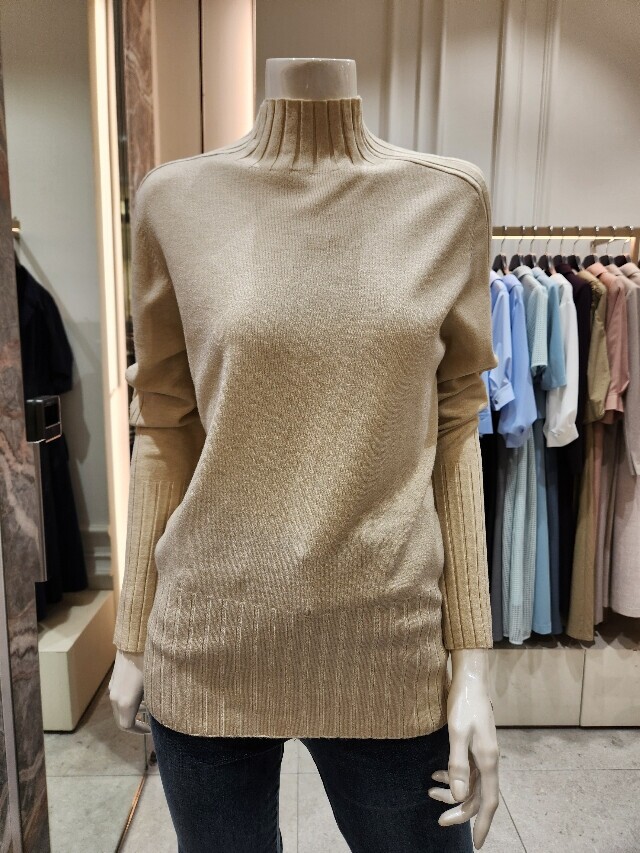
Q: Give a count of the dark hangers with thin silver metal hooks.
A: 9